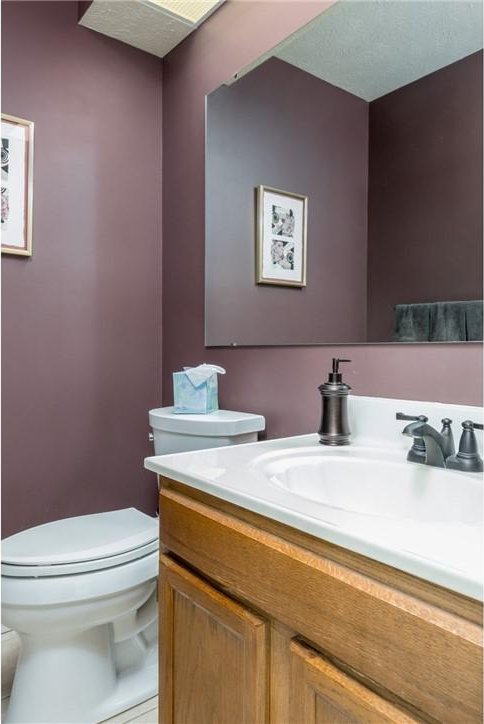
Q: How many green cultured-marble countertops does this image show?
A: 0